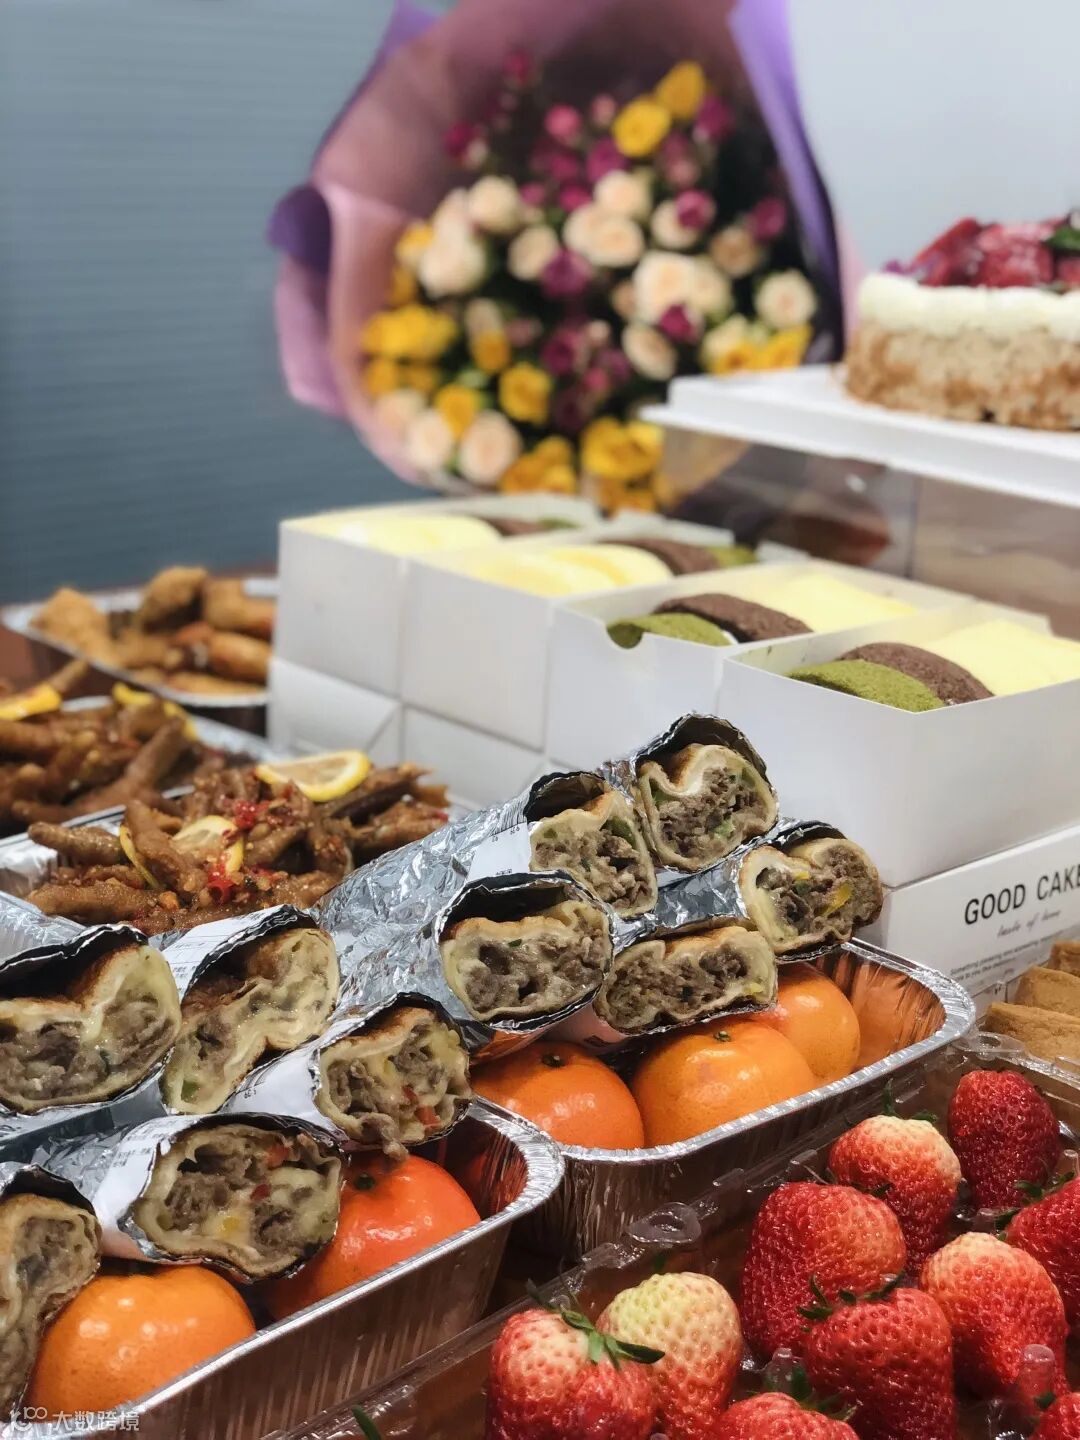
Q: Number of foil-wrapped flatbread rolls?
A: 10